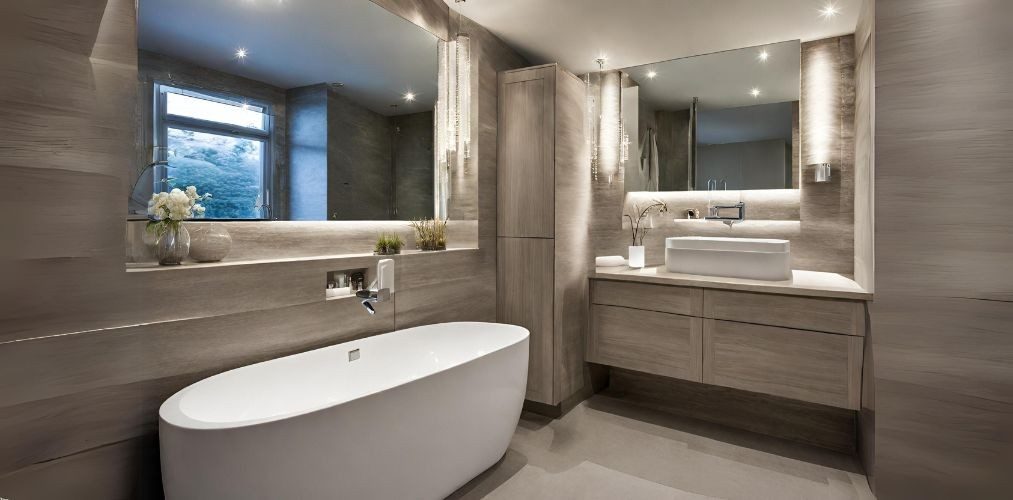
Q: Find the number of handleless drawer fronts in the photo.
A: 4